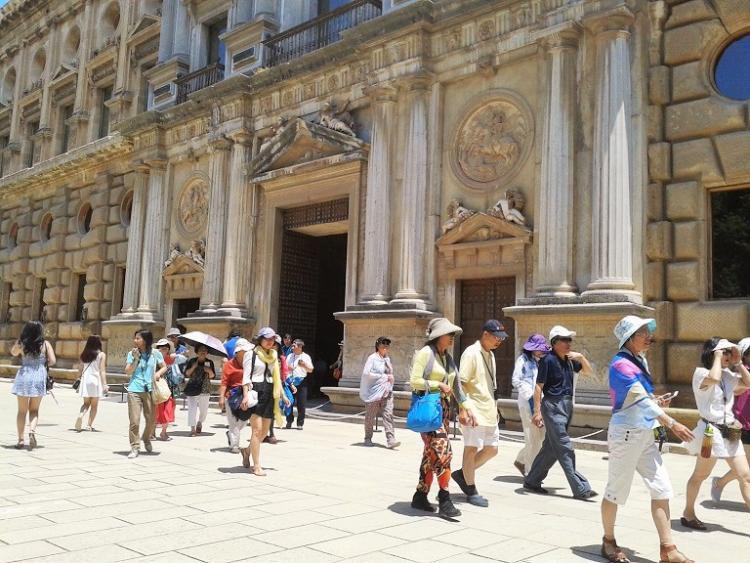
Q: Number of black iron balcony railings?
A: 2